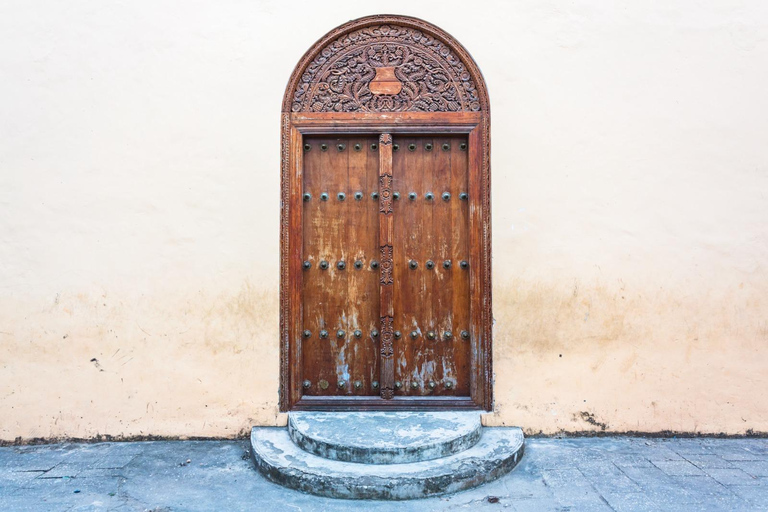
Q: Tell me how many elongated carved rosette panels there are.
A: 3